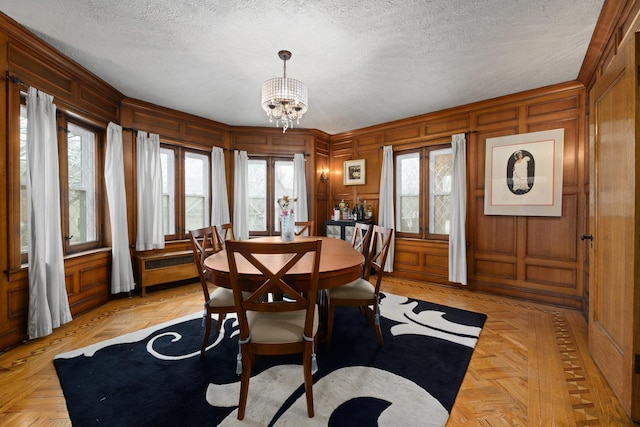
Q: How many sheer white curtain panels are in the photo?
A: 8